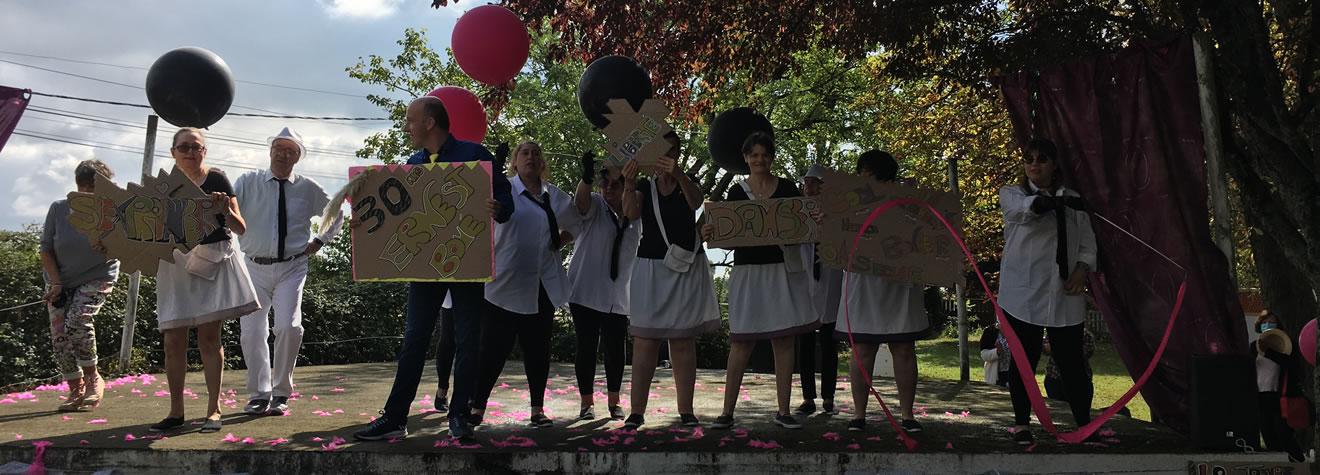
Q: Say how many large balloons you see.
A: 5